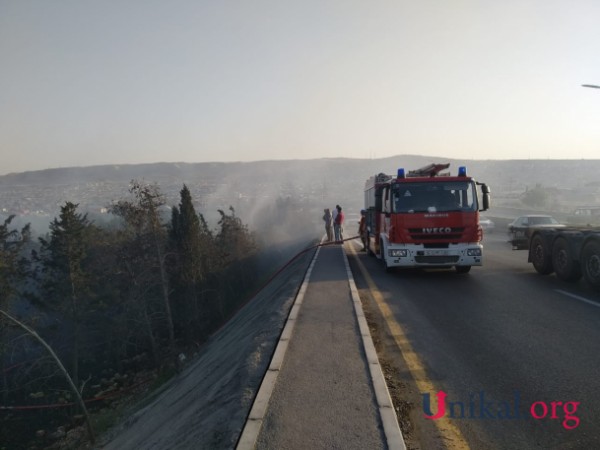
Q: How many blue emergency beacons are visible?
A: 2